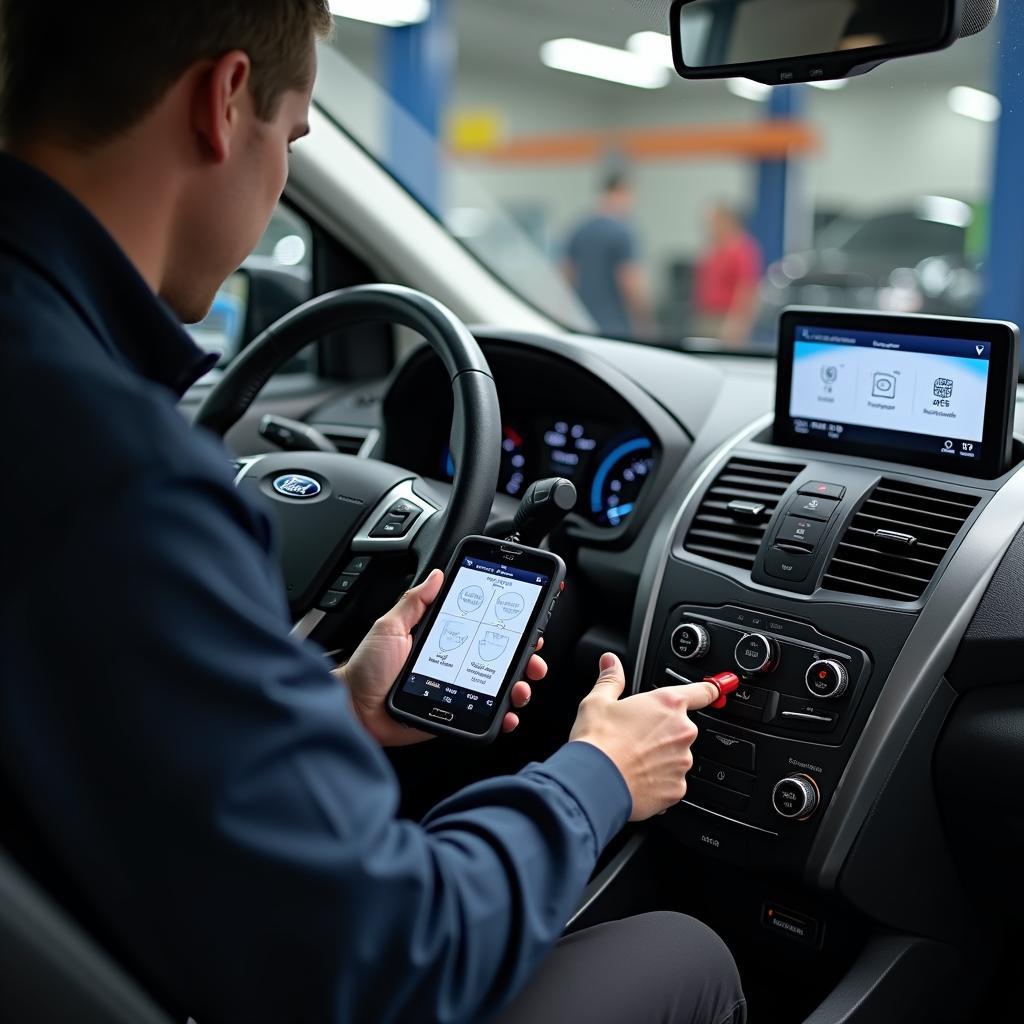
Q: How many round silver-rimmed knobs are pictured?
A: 4